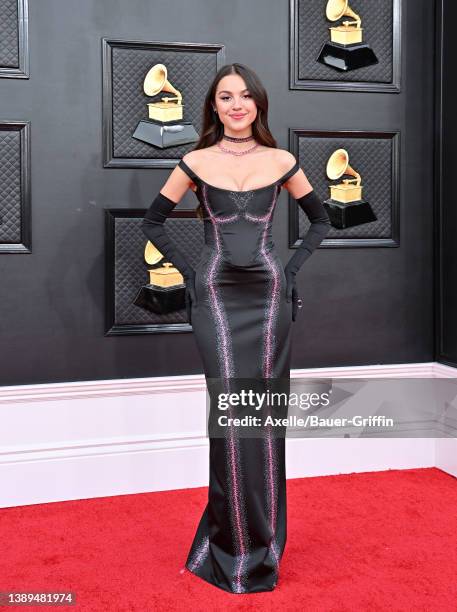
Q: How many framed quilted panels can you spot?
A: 6